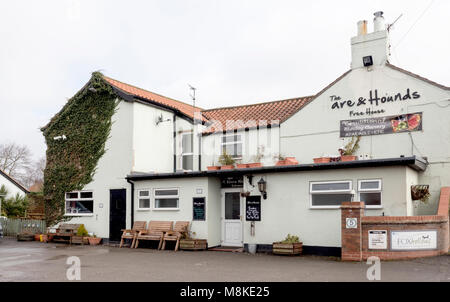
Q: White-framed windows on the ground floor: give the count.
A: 5